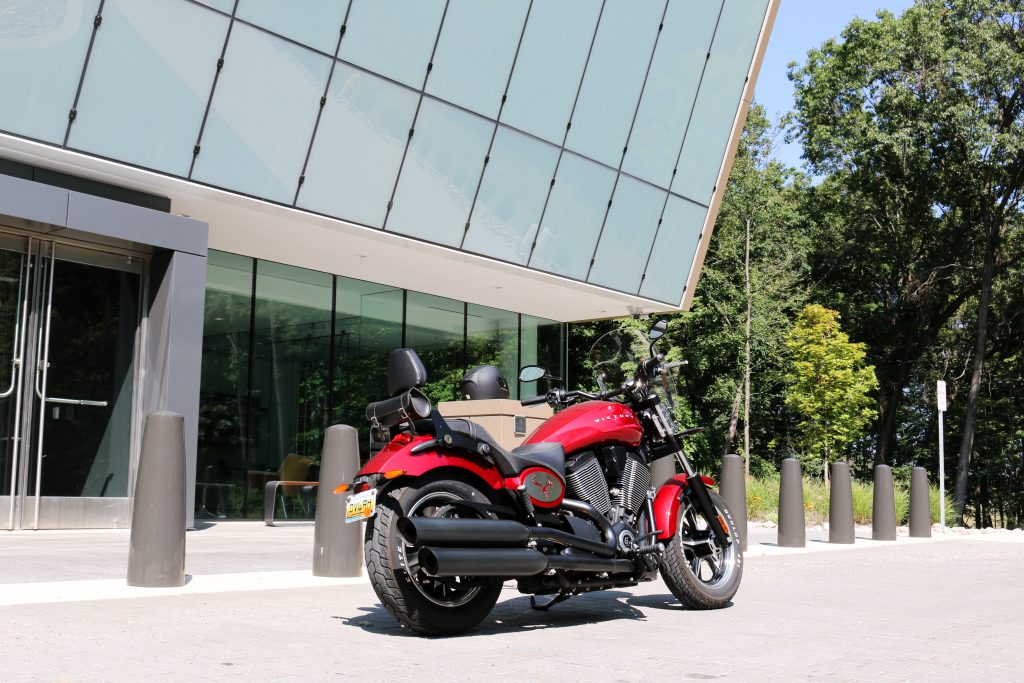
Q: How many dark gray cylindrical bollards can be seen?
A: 8